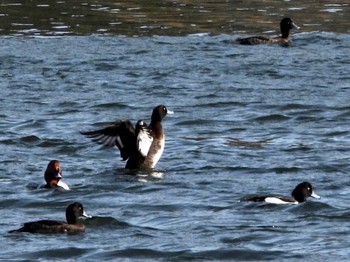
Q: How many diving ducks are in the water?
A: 5